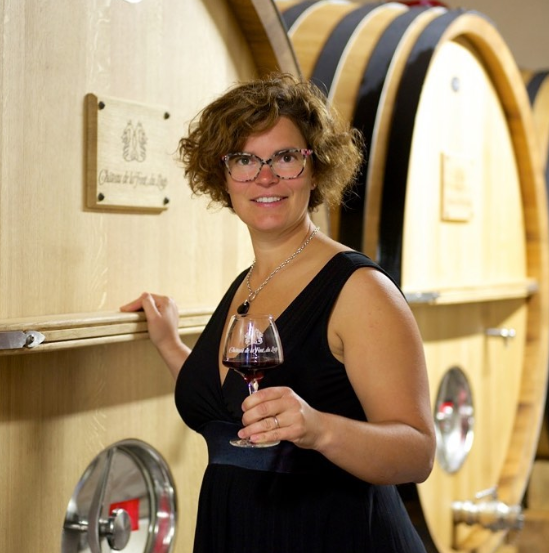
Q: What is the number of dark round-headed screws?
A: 4